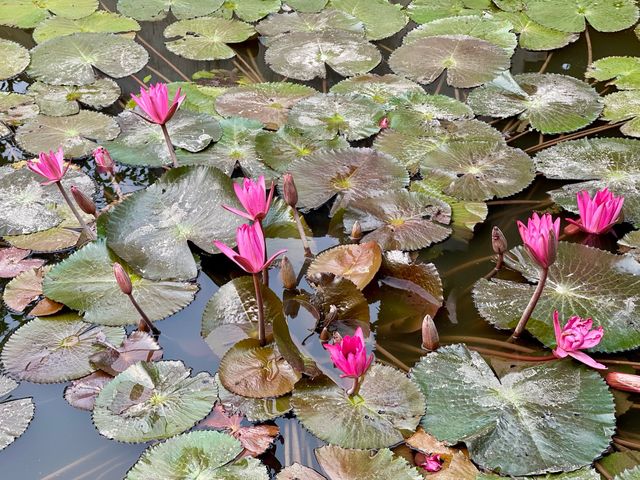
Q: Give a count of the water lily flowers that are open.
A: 8